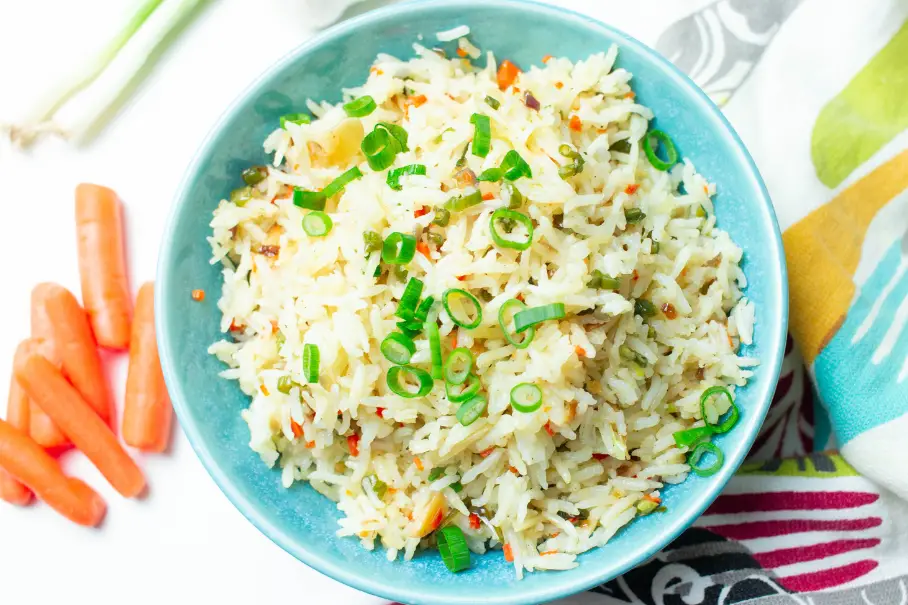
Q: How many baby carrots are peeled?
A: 7